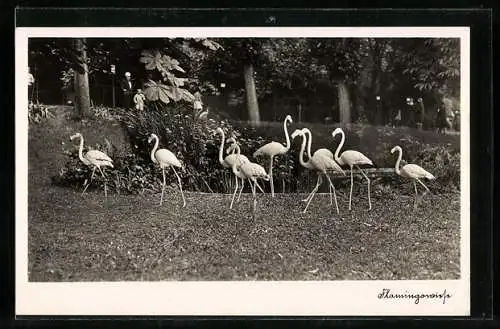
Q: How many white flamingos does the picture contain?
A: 10